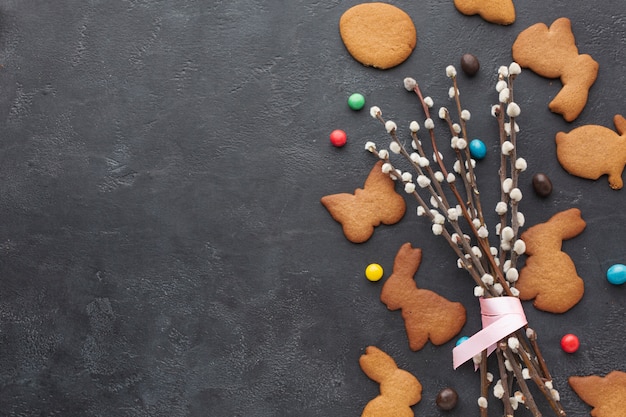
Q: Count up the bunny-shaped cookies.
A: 5